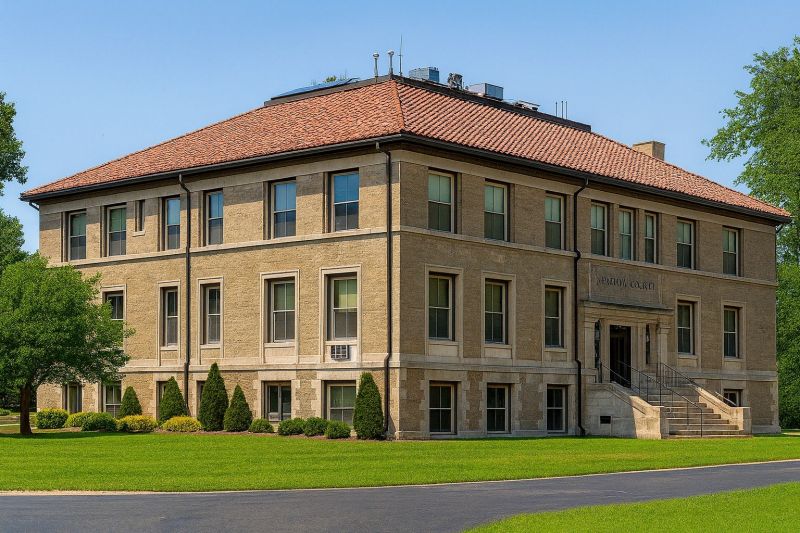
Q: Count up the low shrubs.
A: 9